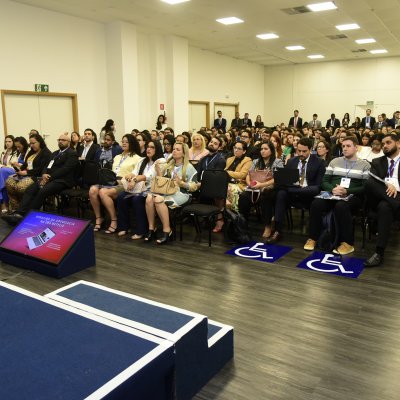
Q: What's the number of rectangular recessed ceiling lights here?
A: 9